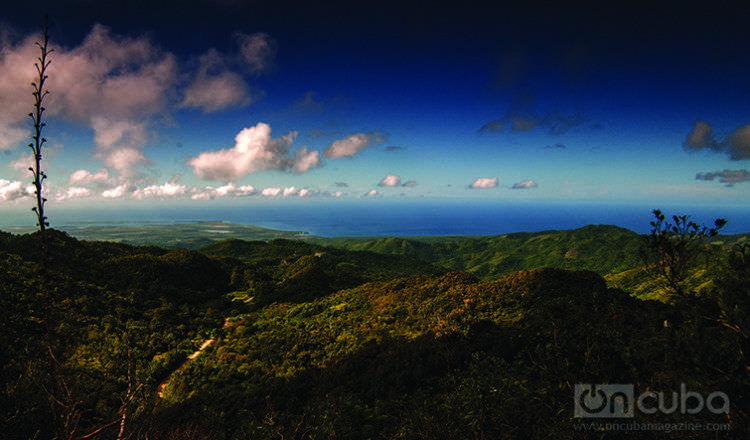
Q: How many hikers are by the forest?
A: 0